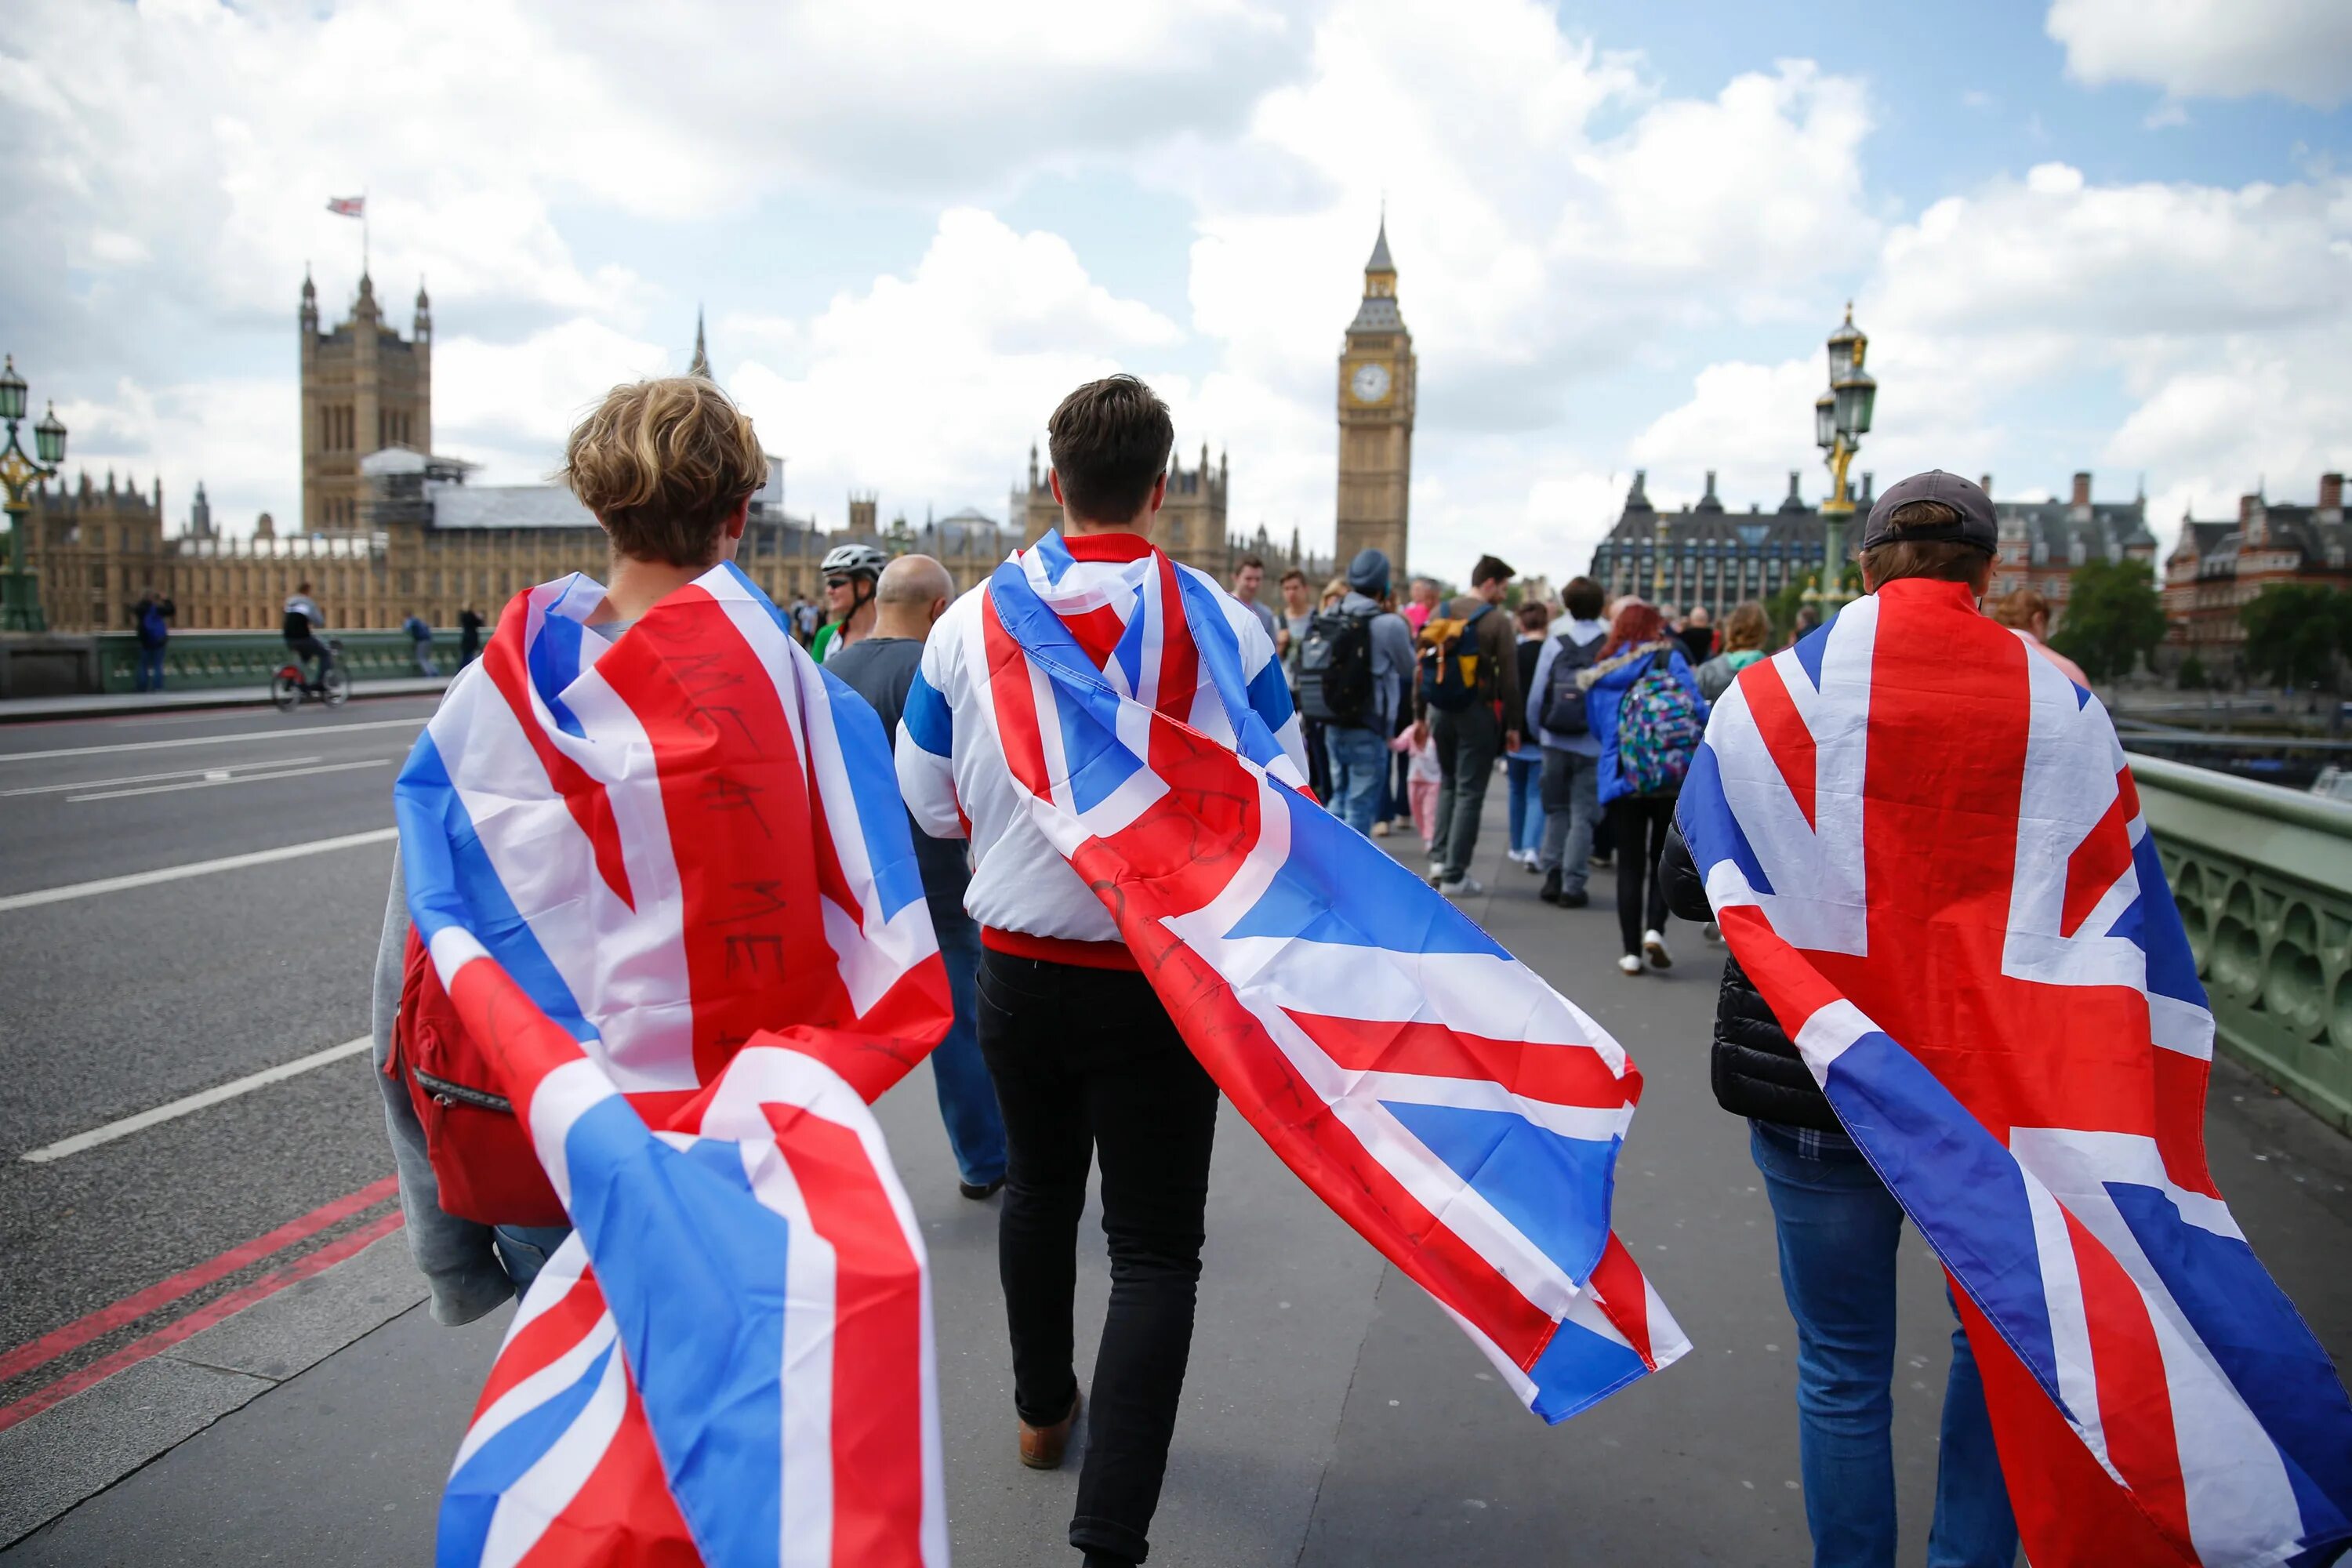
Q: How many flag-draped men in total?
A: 3